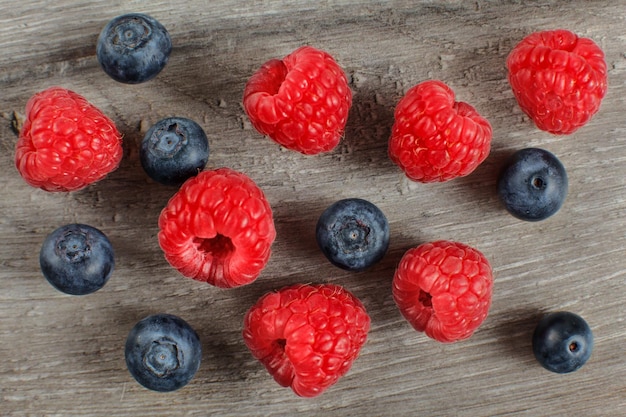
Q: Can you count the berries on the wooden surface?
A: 14